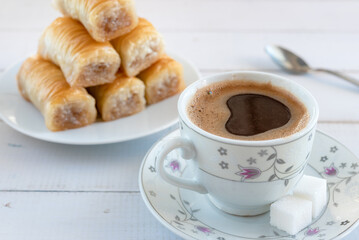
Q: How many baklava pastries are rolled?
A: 6